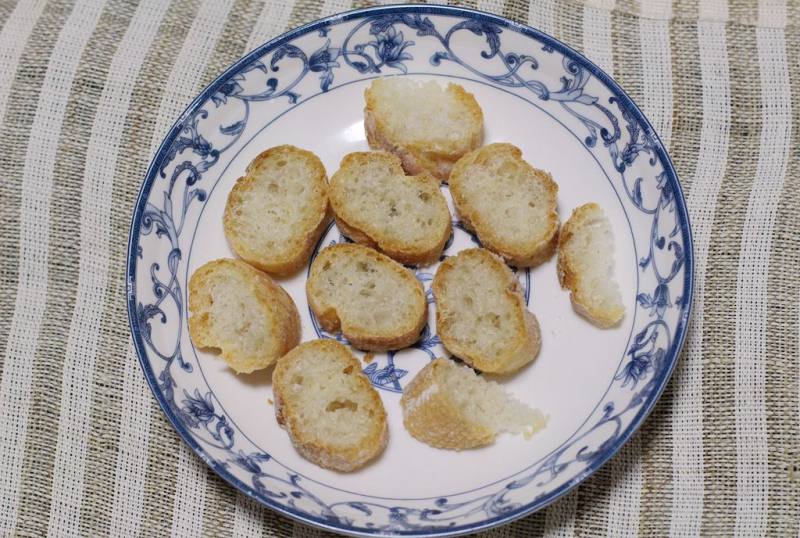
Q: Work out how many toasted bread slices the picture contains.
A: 10